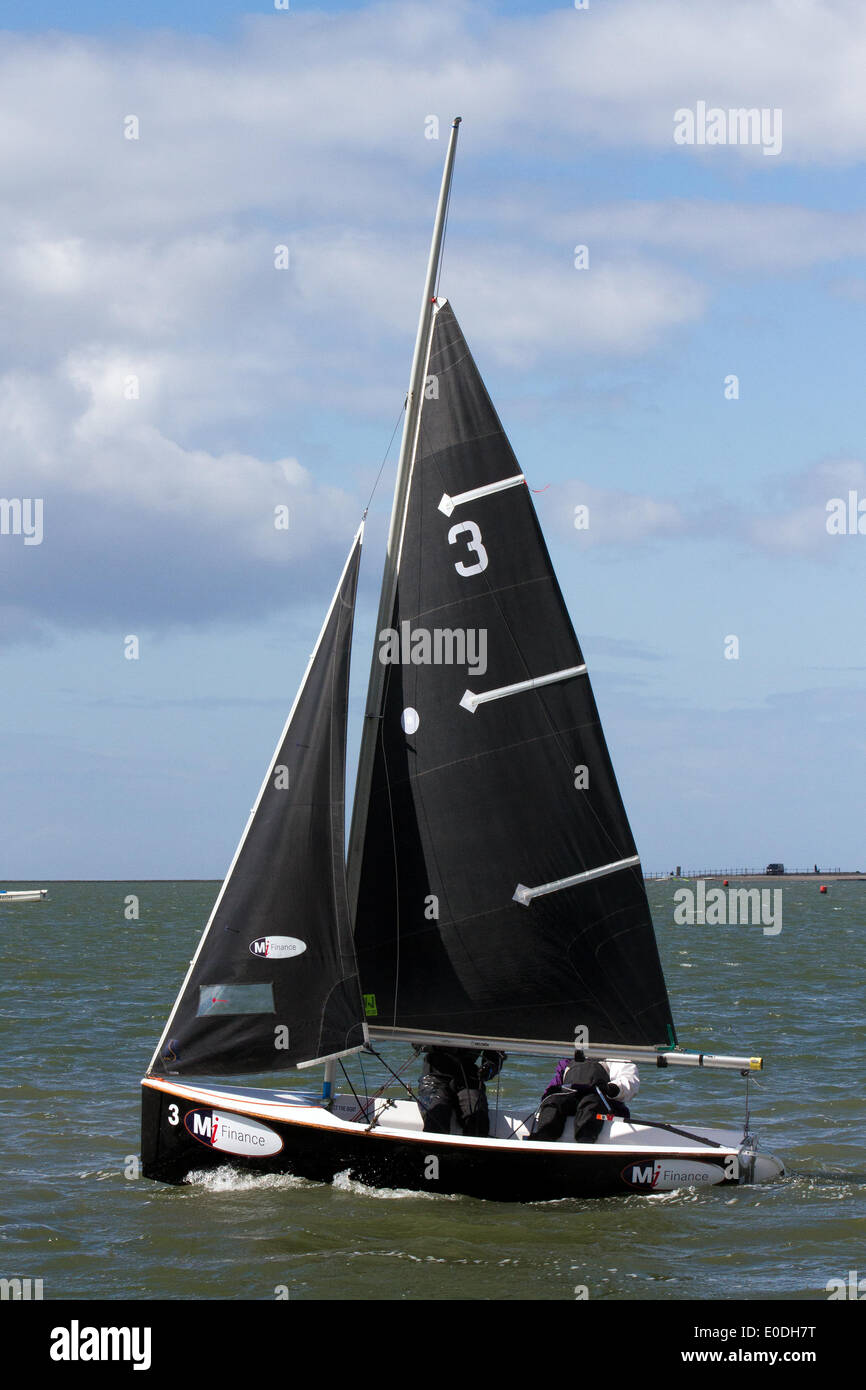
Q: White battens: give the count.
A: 3